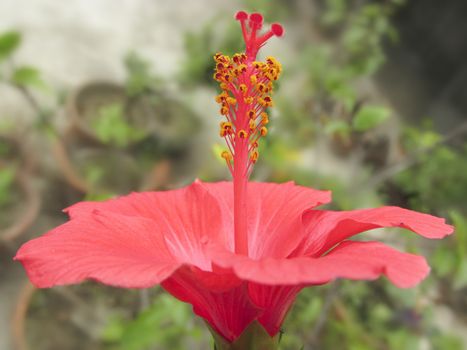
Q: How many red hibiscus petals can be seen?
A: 5